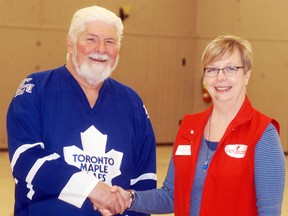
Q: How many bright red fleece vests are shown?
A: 1